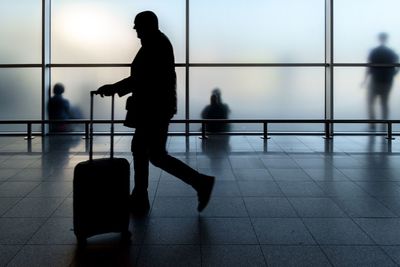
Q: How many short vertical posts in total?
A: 6